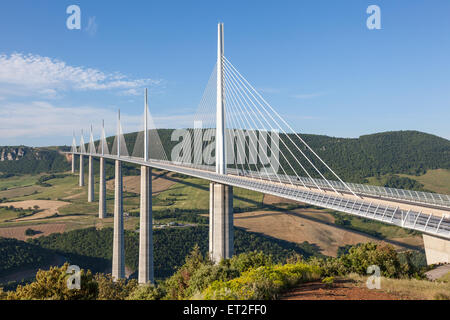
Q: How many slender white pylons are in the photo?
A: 7